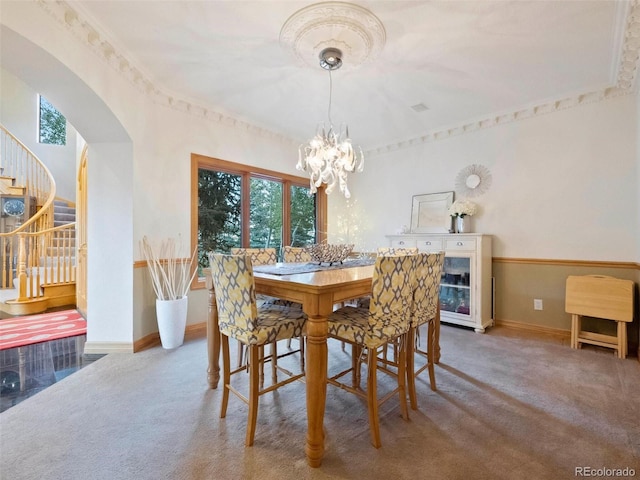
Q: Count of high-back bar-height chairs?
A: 6